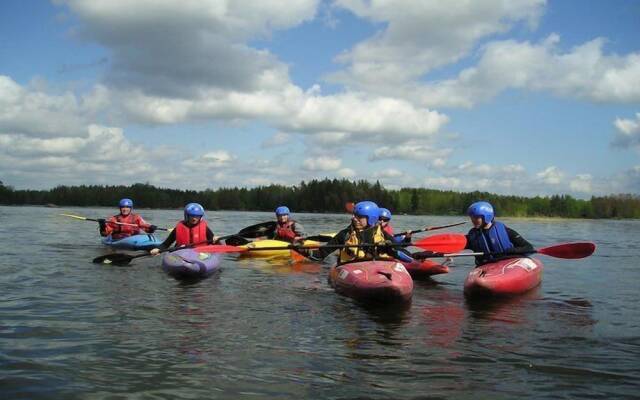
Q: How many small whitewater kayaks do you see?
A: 6